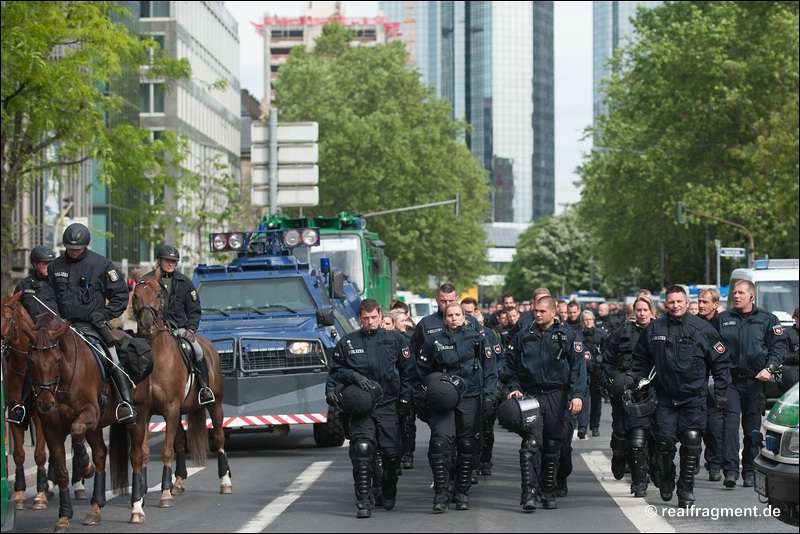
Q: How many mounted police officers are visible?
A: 3